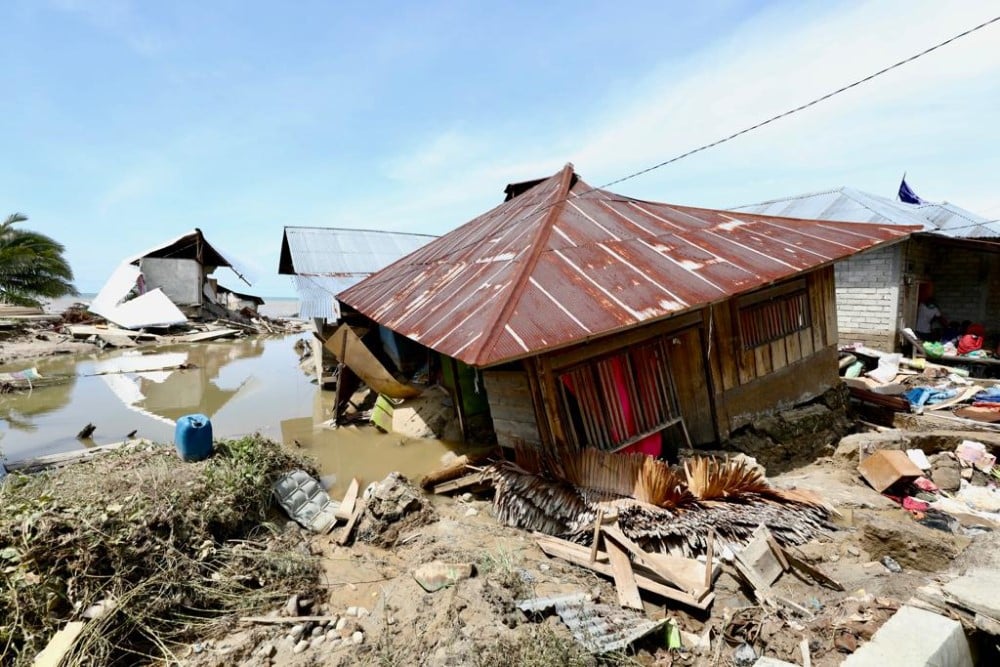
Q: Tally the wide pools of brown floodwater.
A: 1